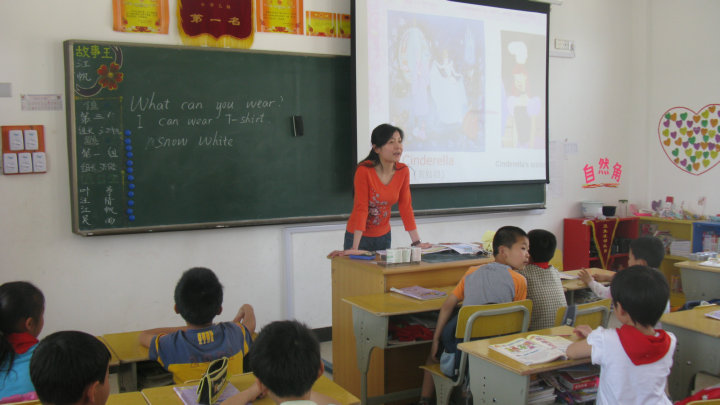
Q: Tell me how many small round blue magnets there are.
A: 12